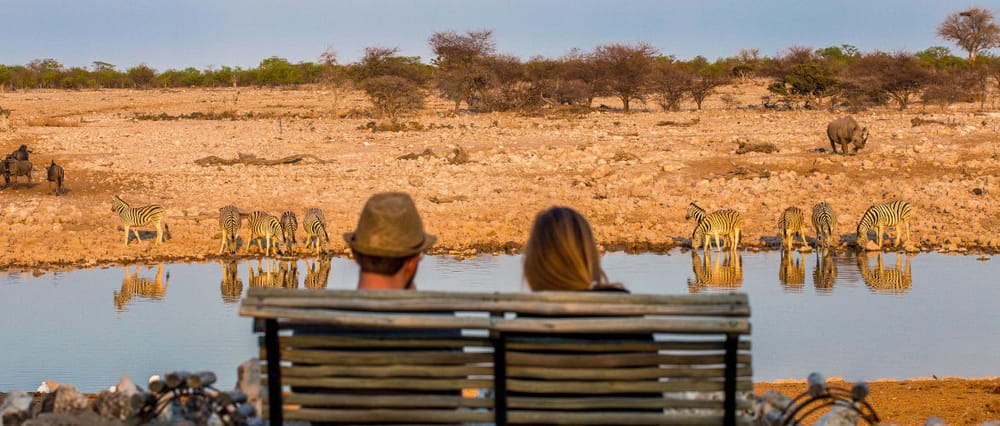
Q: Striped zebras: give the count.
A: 10